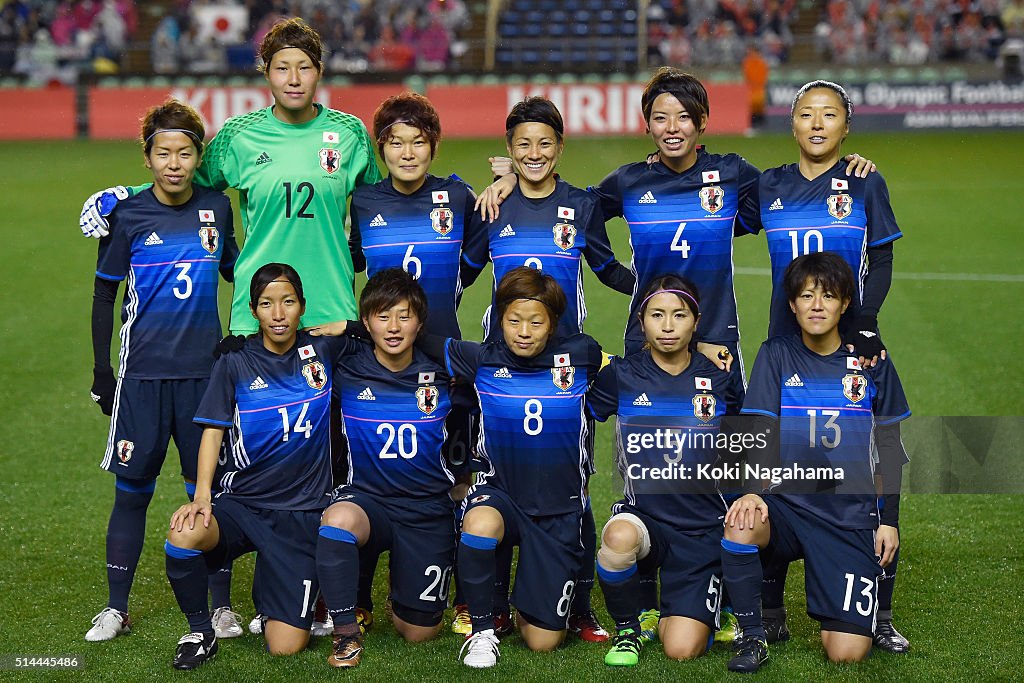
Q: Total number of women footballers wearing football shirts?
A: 11